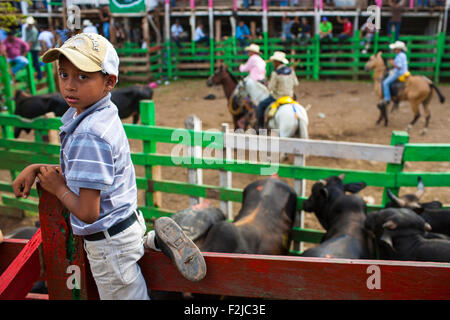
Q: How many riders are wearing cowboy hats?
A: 3